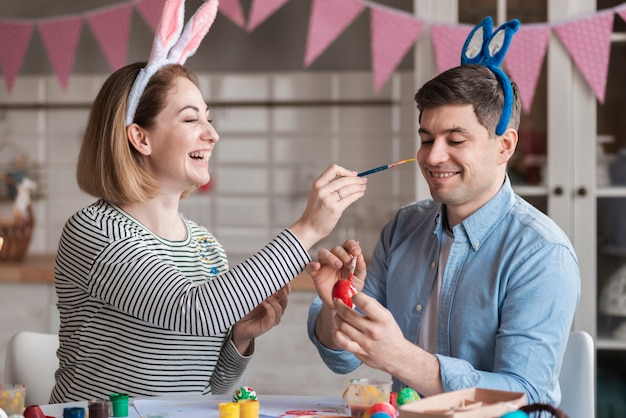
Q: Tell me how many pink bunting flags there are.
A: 12